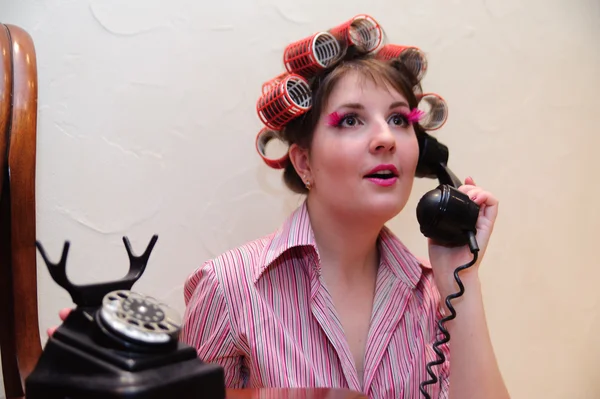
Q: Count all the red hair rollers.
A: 7